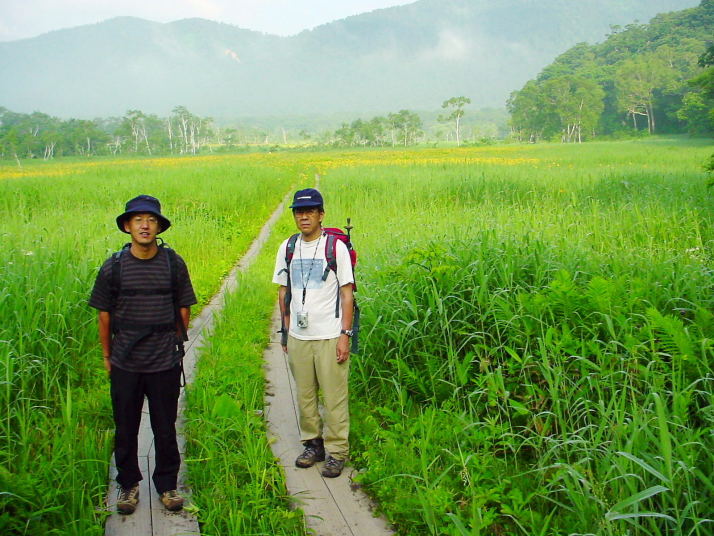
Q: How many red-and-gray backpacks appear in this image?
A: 1